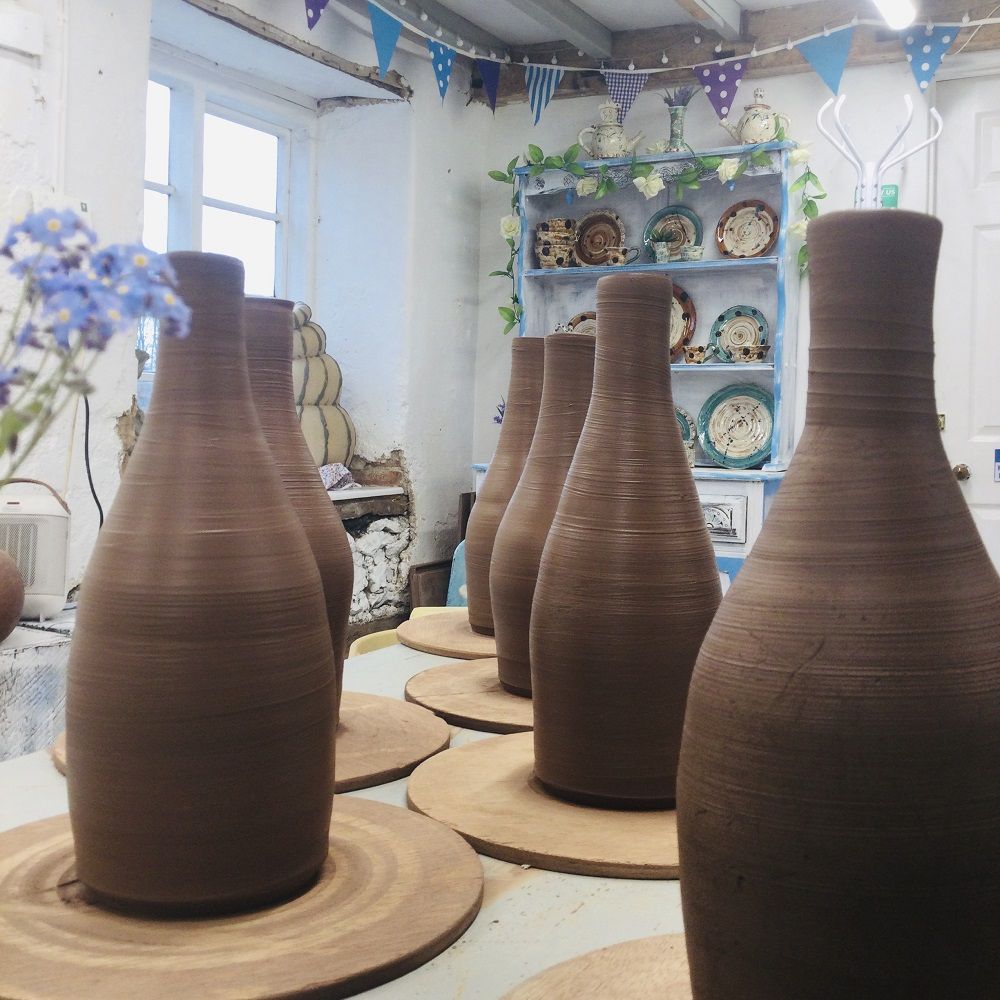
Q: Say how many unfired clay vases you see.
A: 6